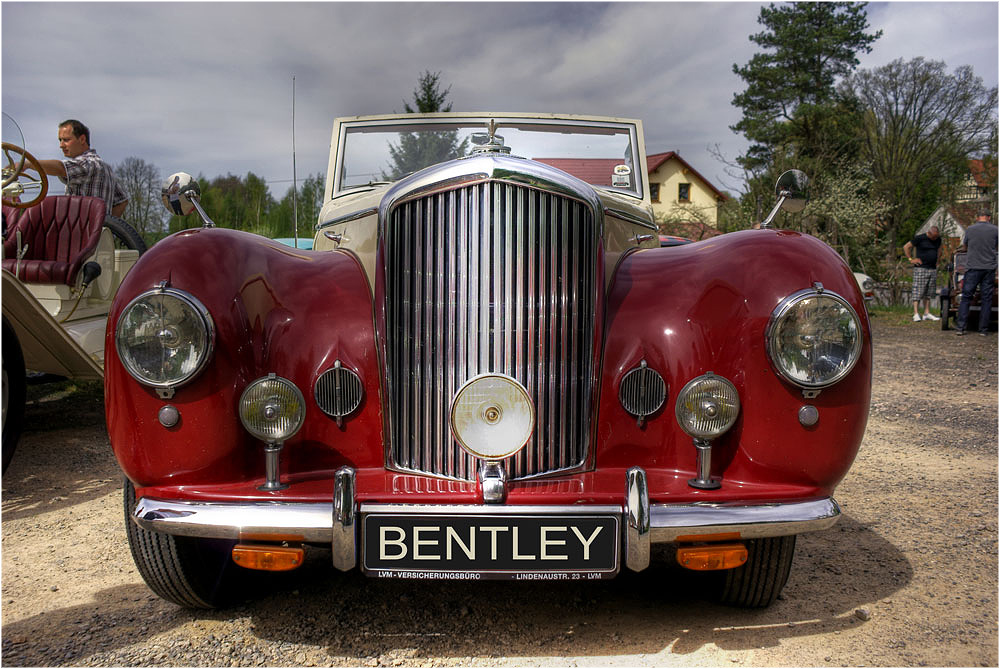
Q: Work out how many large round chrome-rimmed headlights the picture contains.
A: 2